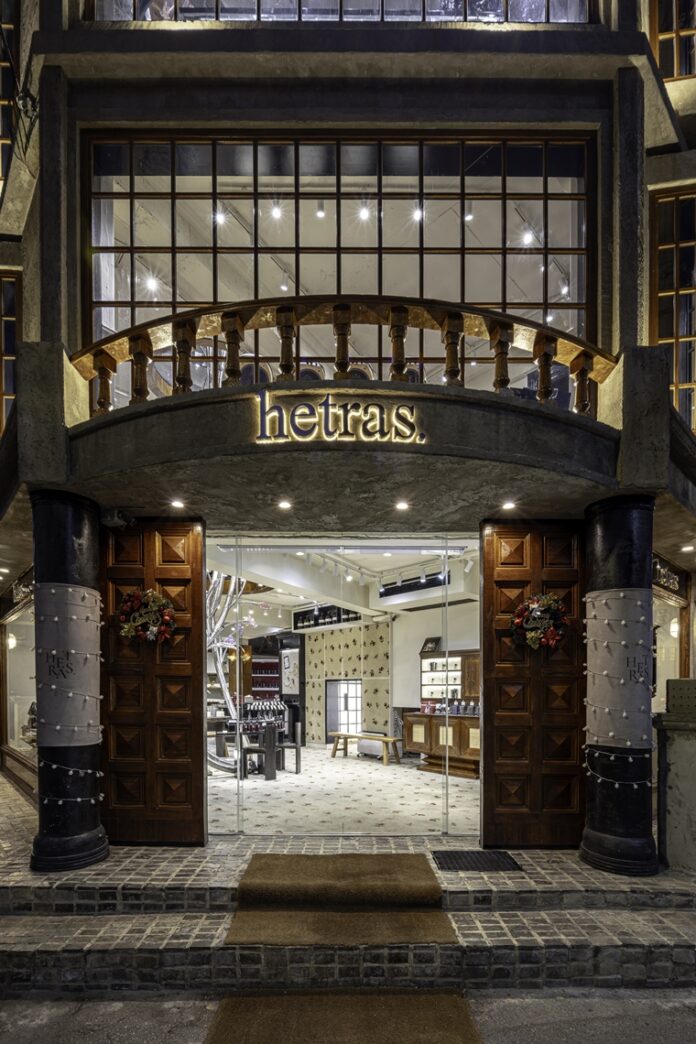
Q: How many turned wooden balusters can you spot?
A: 11